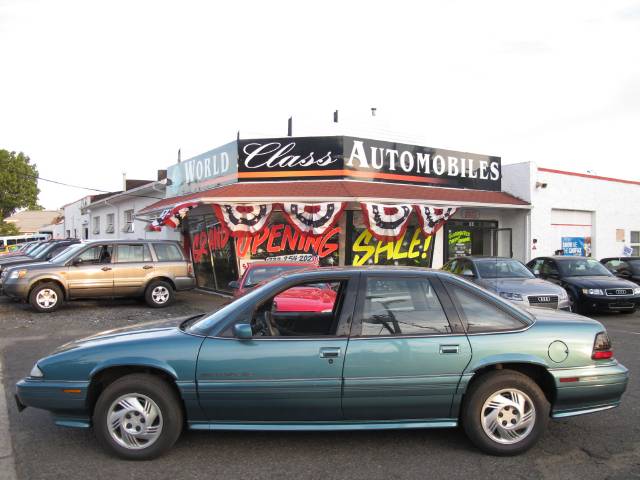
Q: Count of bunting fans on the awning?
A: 5